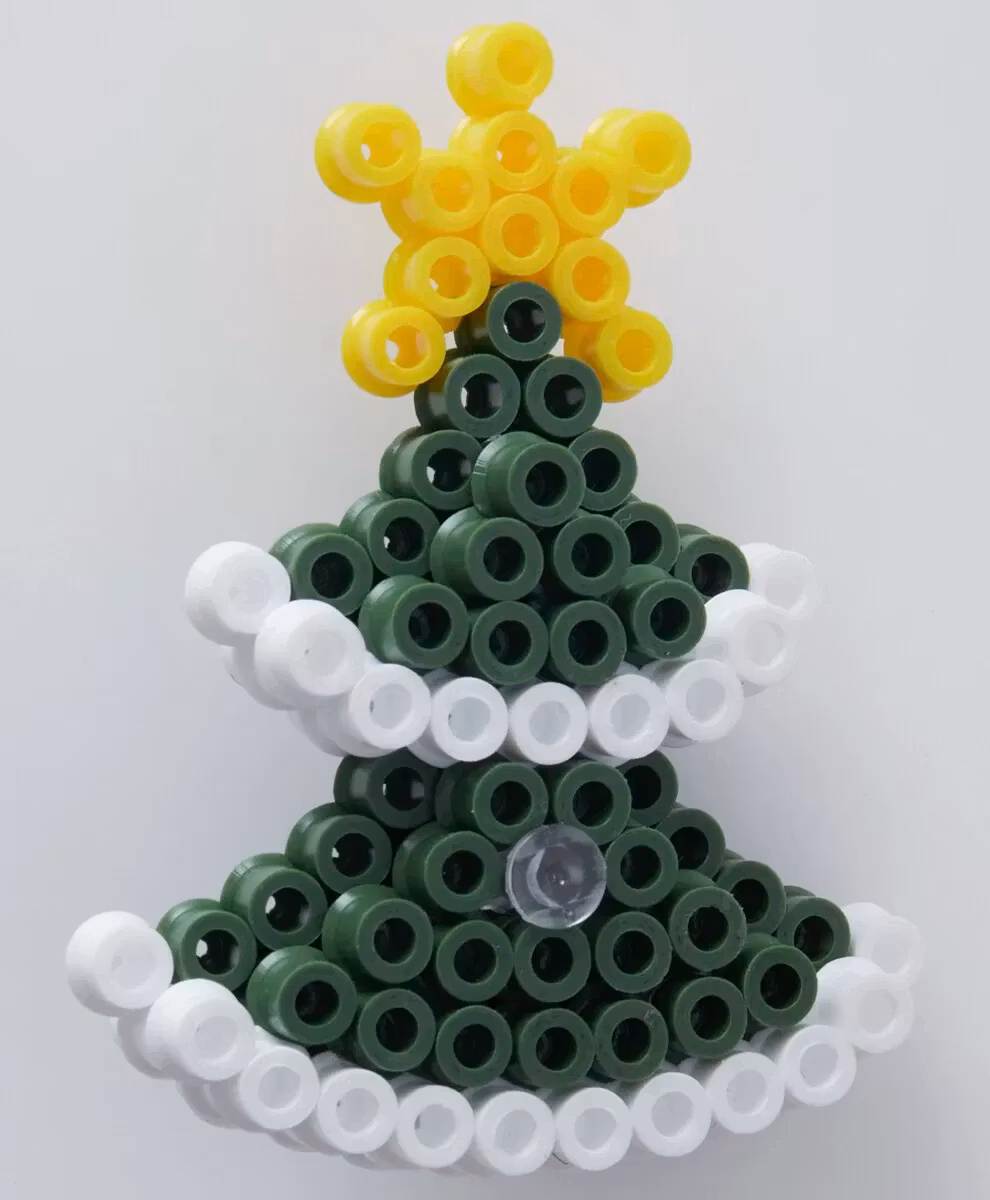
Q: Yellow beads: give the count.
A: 11